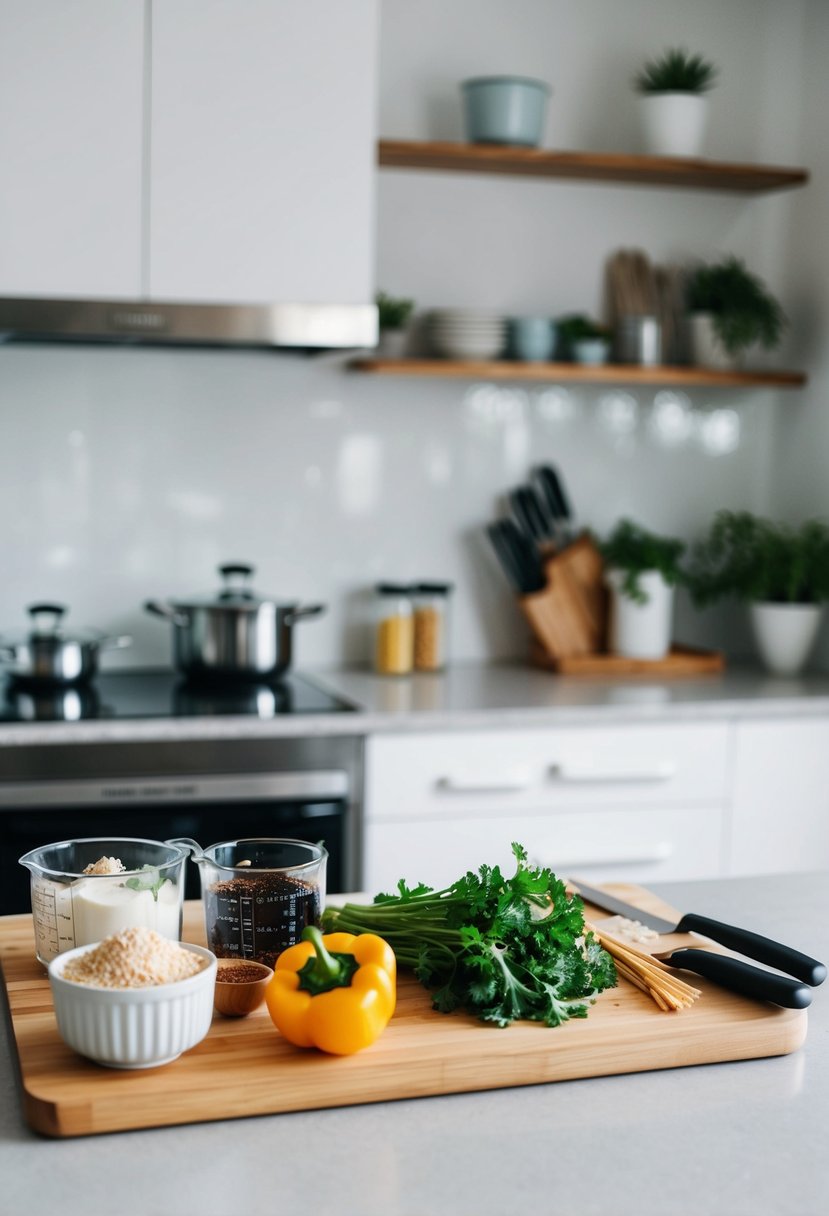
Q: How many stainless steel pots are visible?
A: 2